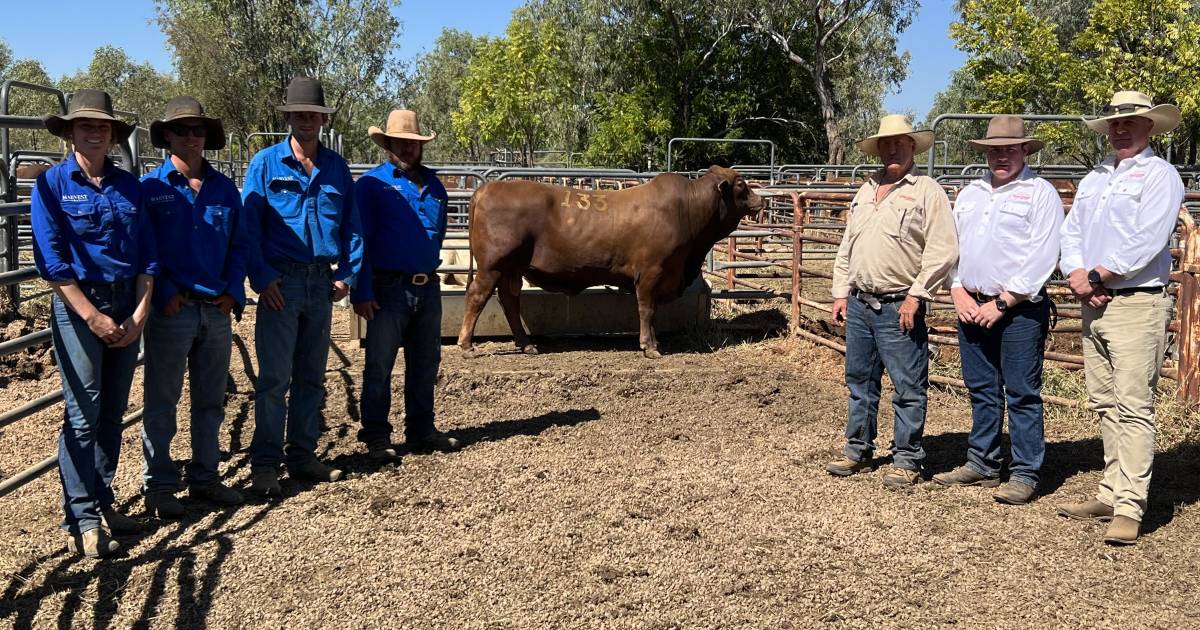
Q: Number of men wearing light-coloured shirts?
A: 3